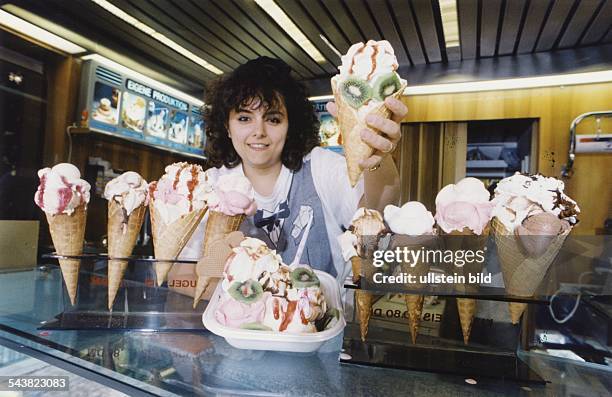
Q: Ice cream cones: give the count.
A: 9